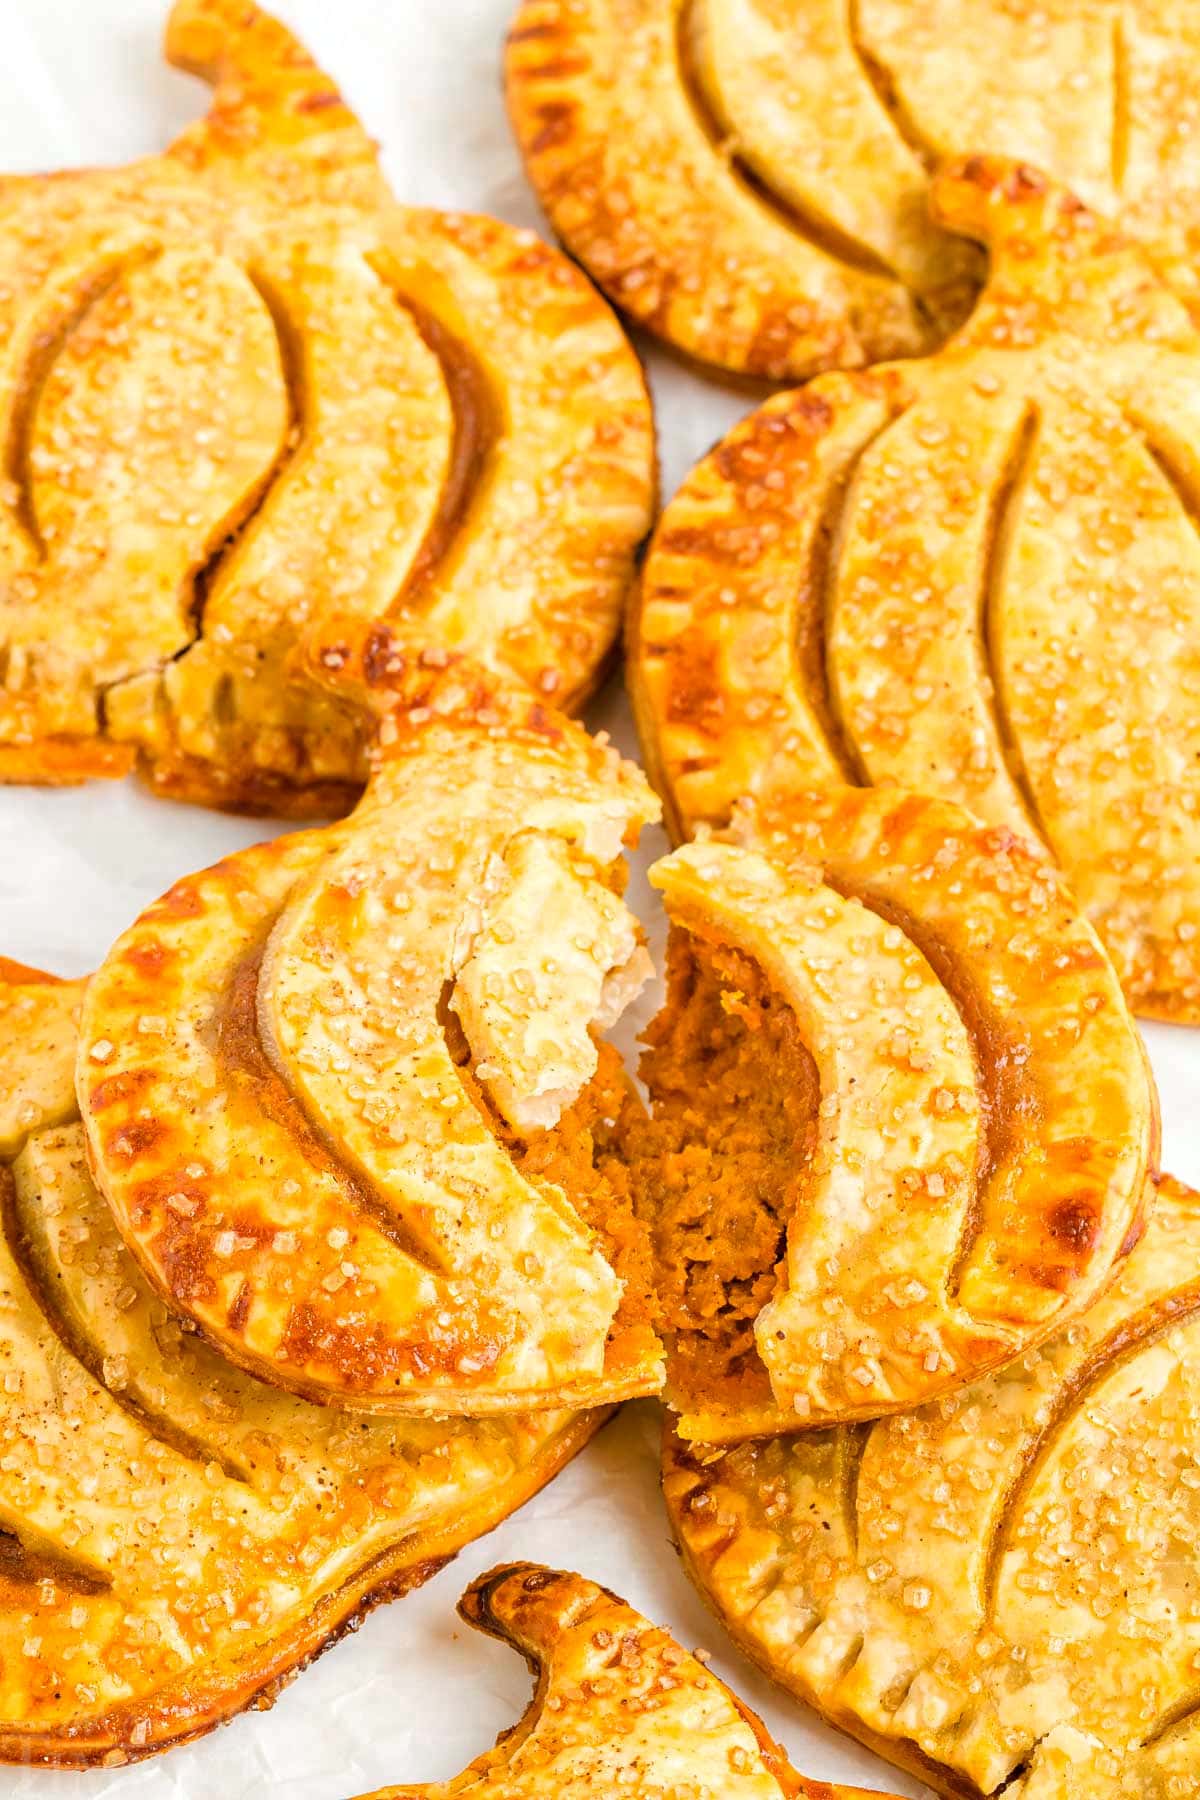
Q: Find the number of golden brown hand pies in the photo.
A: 7